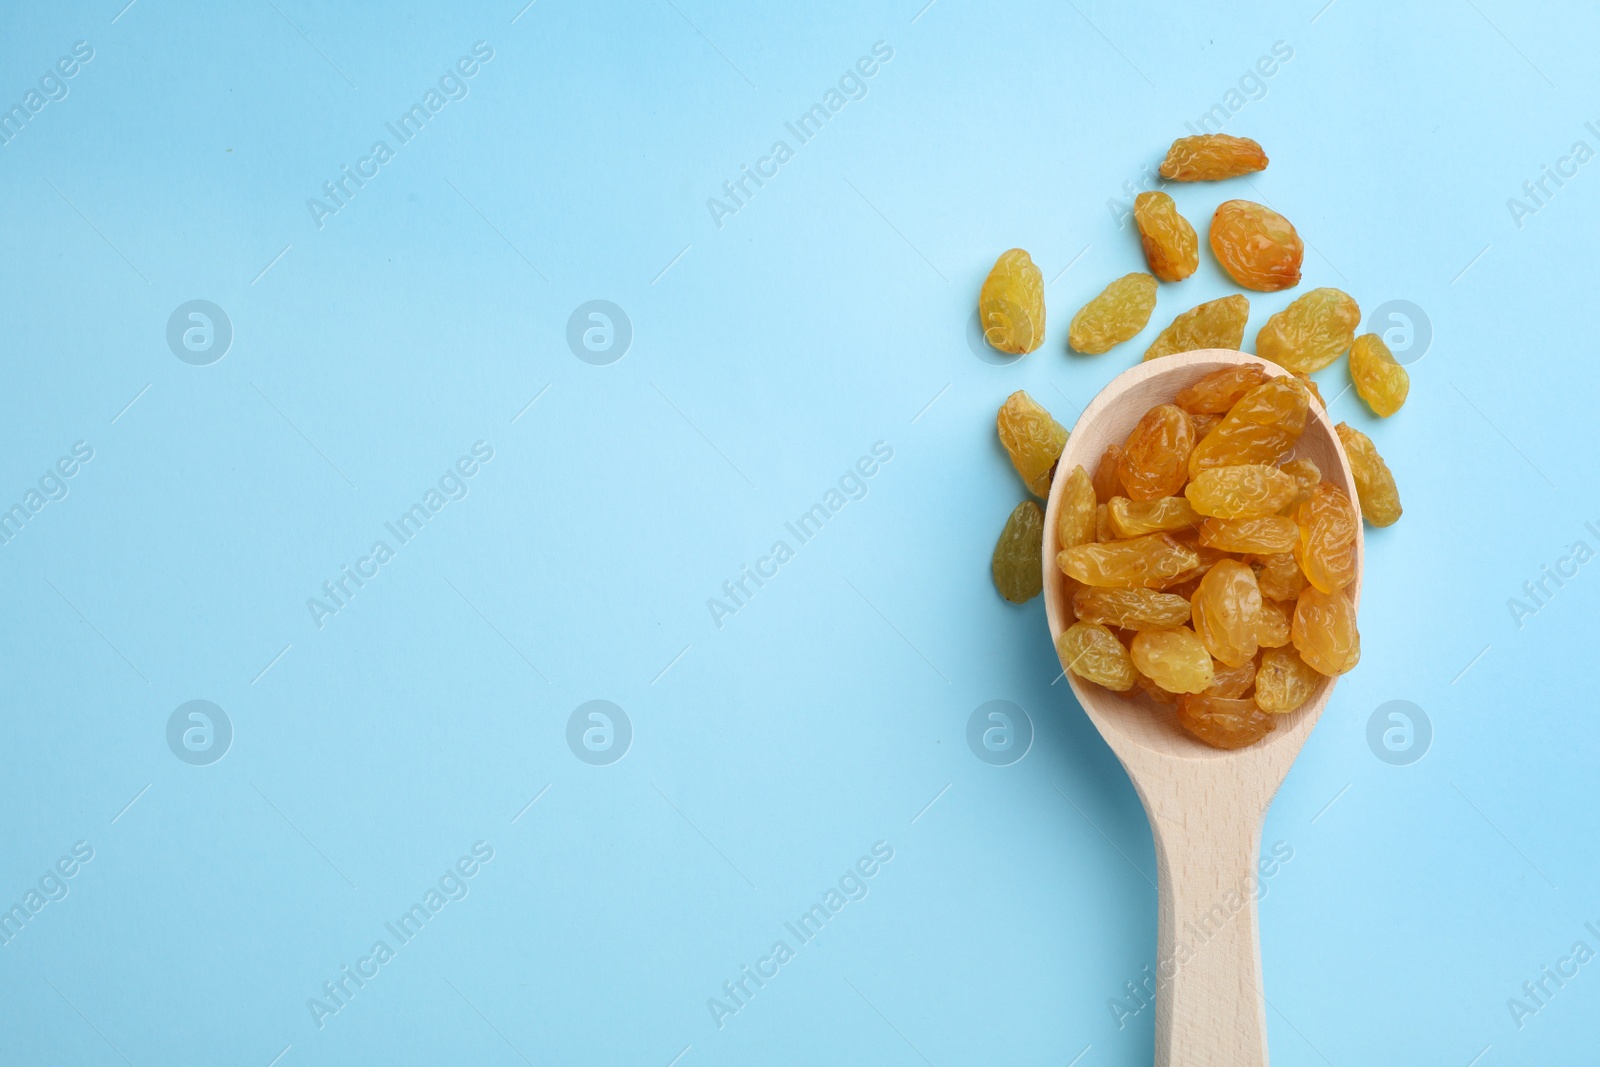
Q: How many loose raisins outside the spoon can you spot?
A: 12